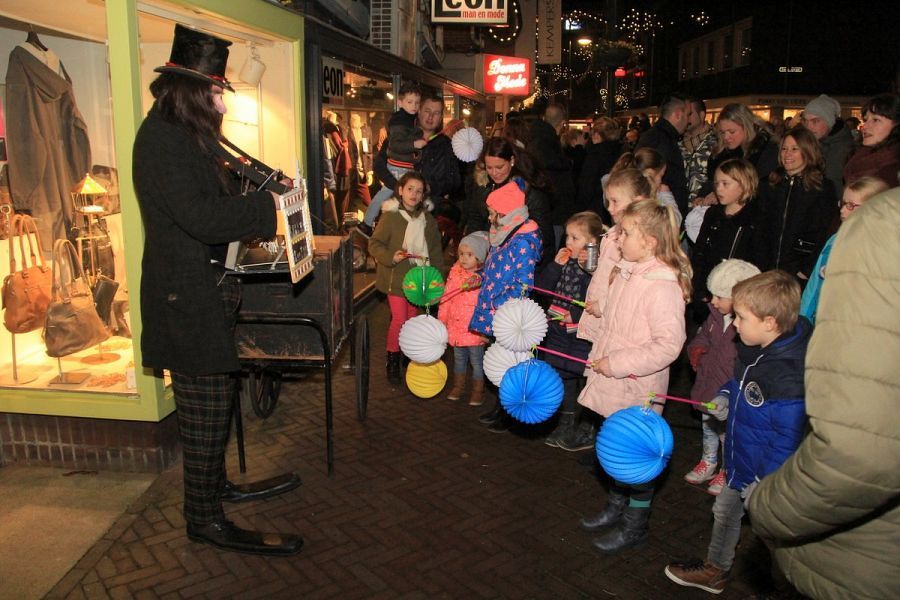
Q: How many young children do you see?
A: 12